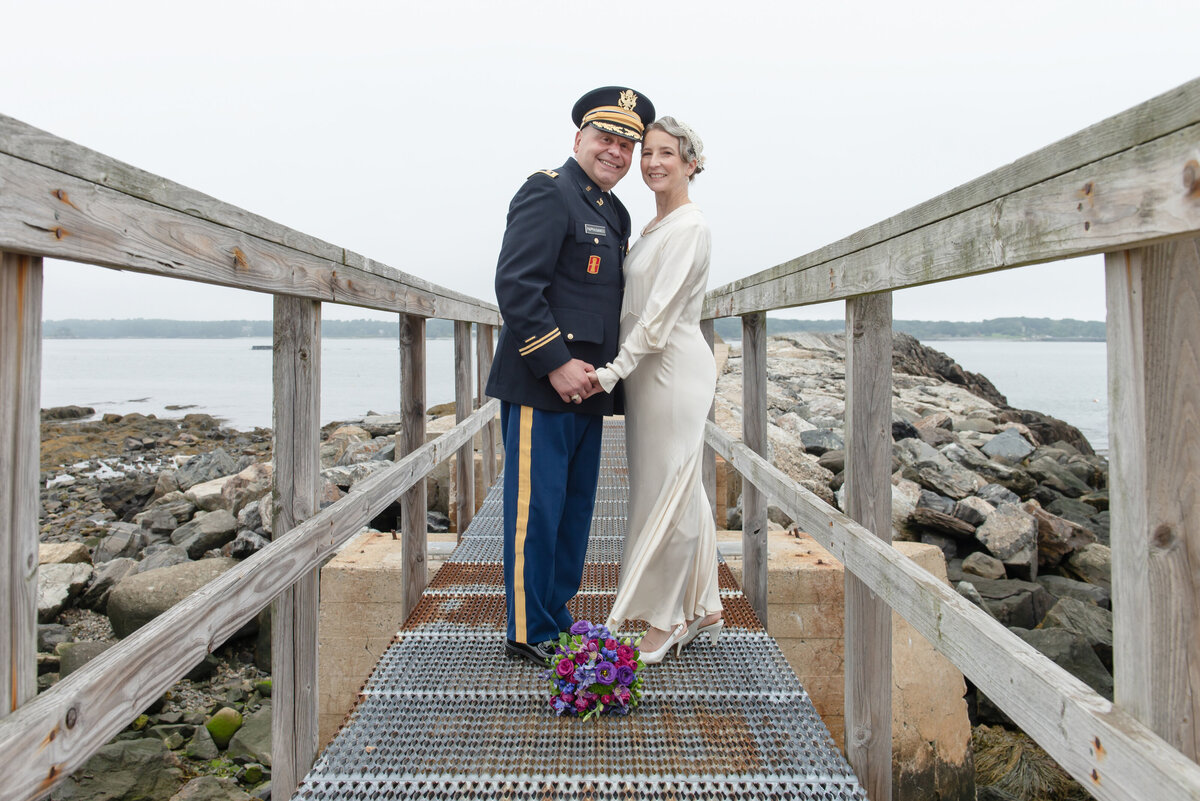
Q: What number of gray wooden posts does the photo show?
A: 9